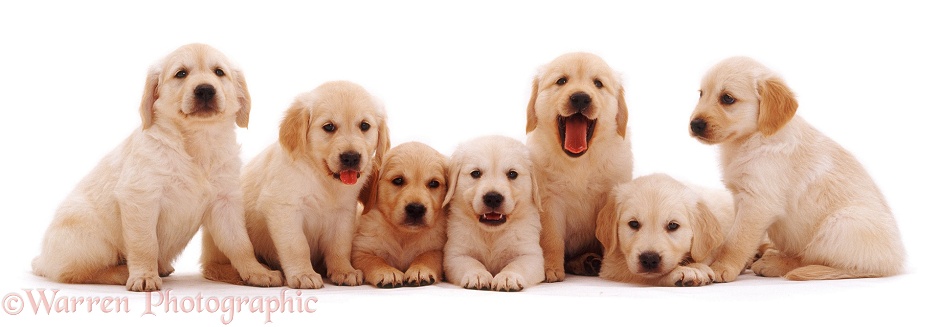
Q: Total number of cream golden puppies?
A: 7